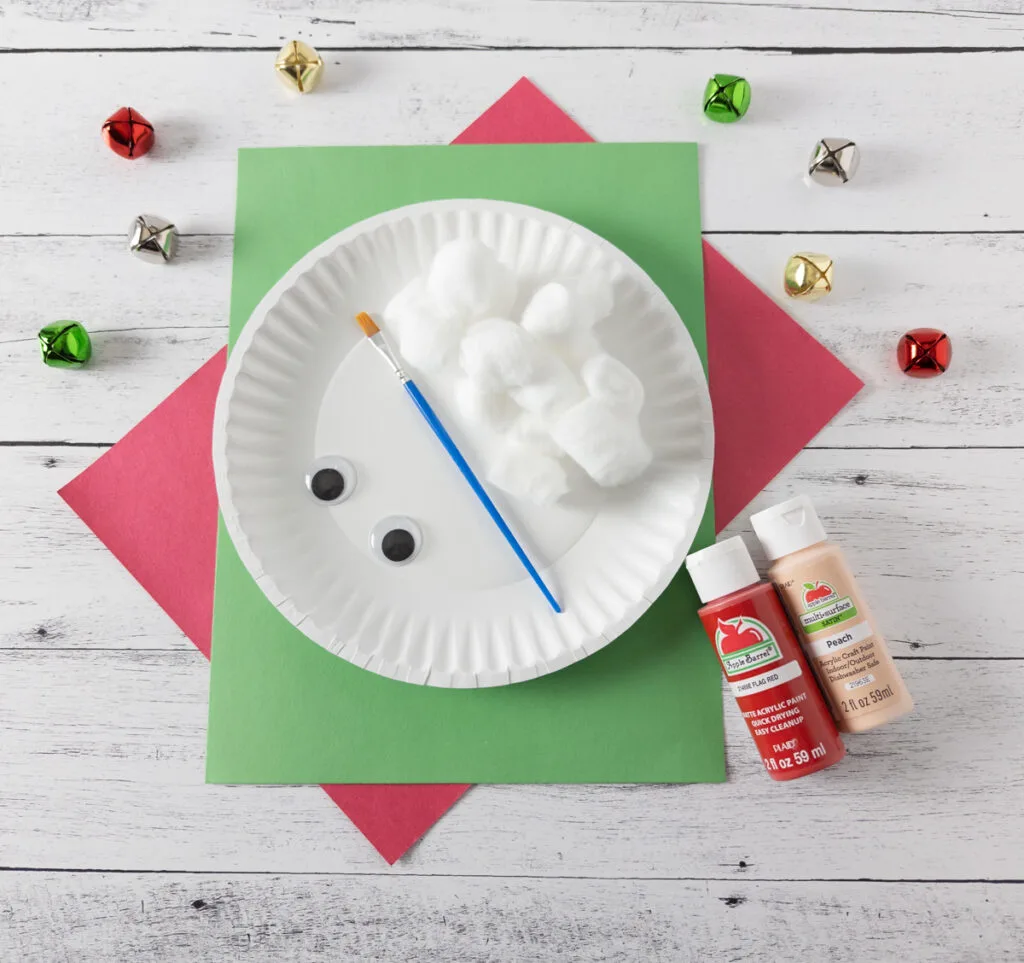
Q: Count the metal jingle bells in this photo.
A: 8